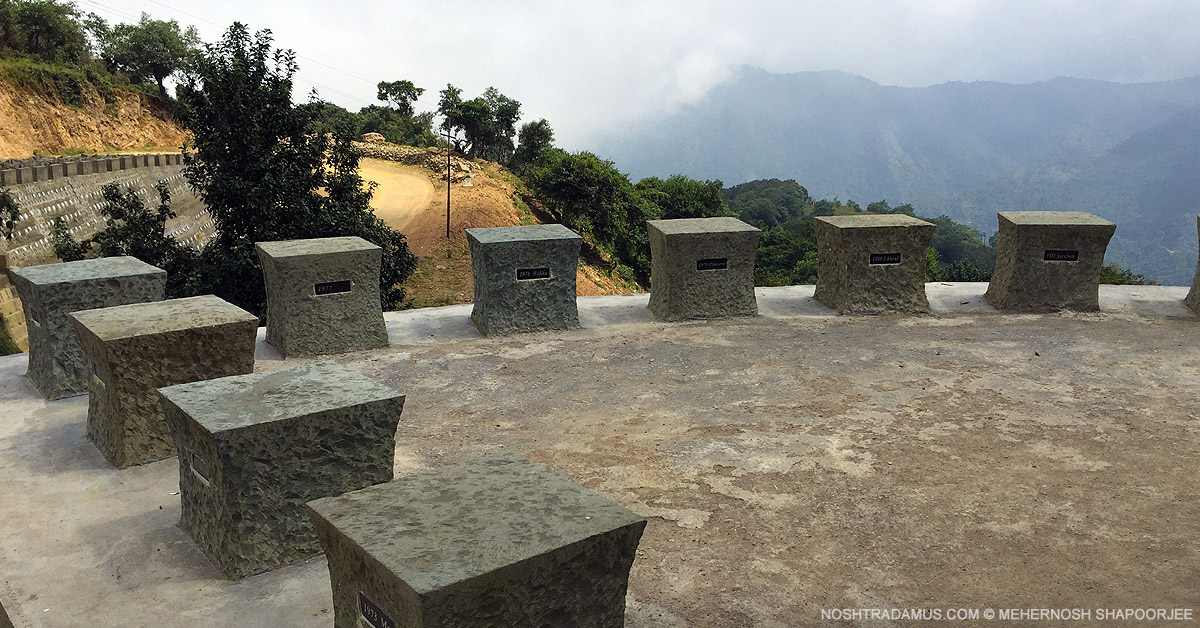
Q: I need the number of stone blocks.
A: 10